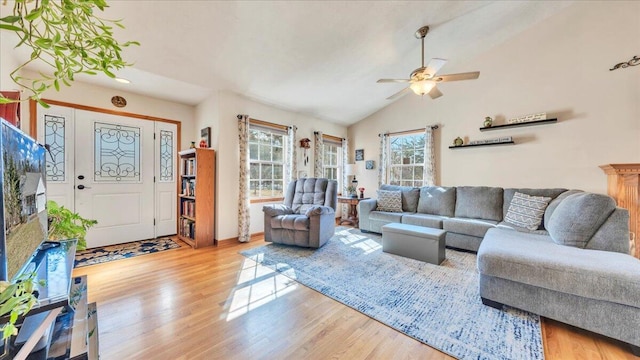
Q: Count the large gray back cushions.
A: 6